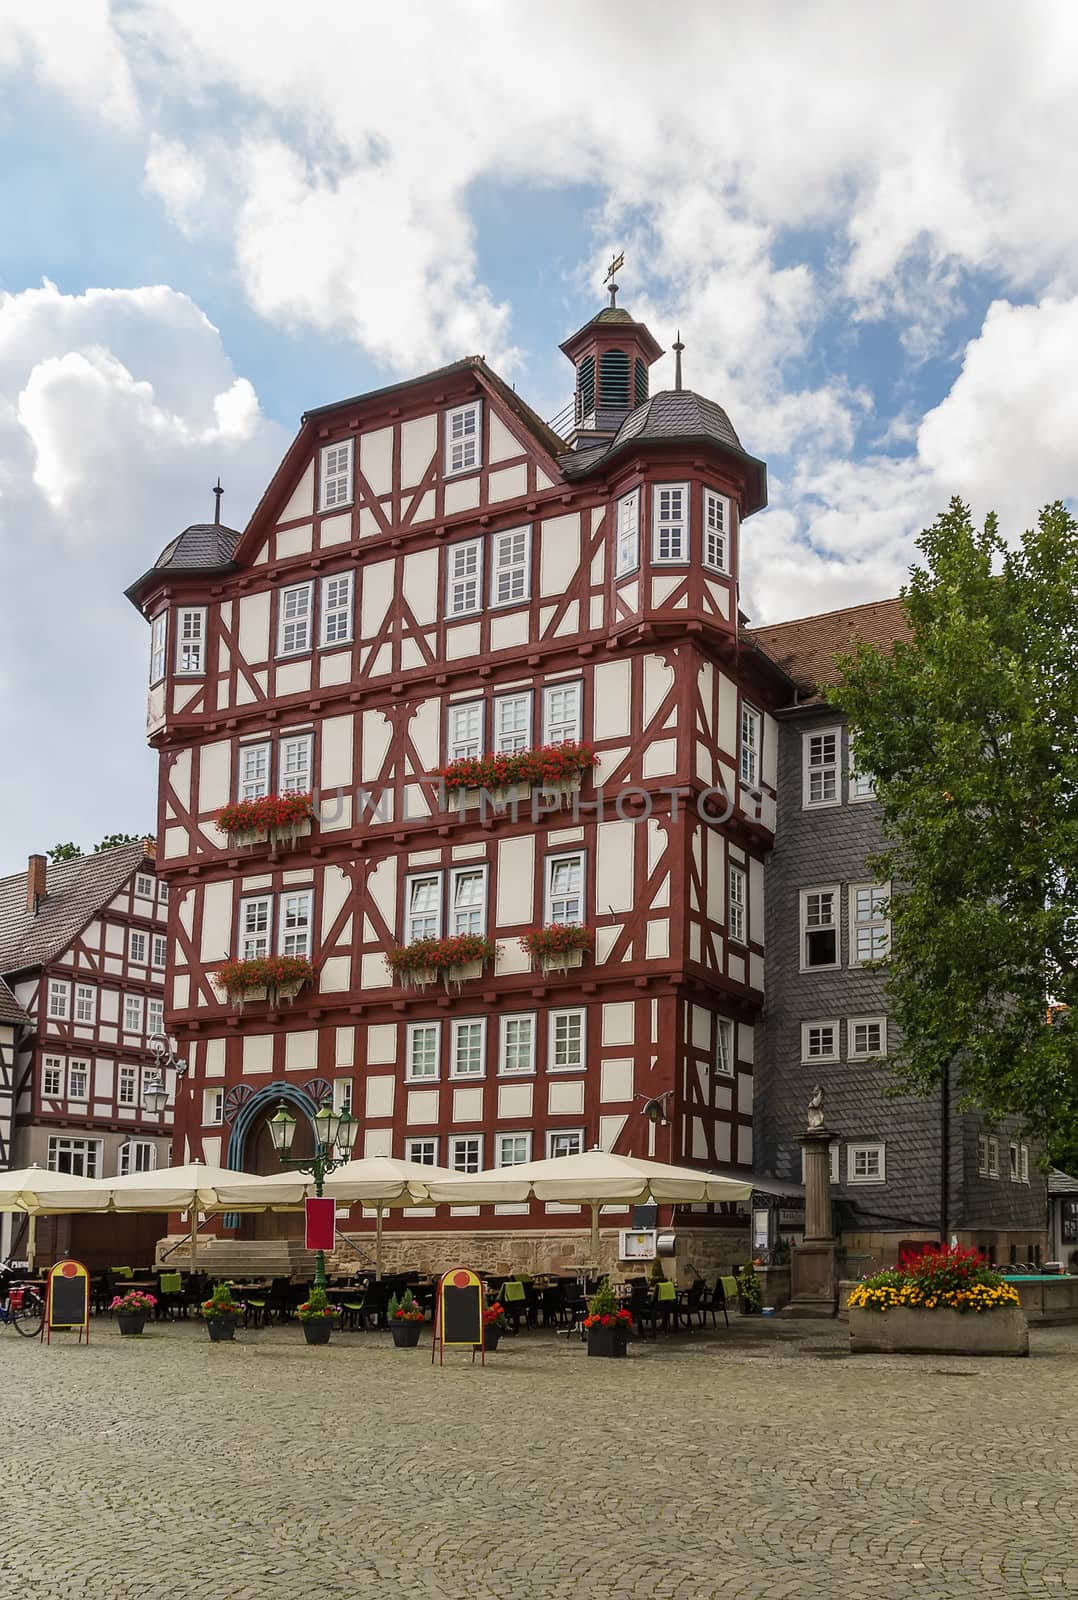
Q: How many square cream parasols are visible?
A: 4